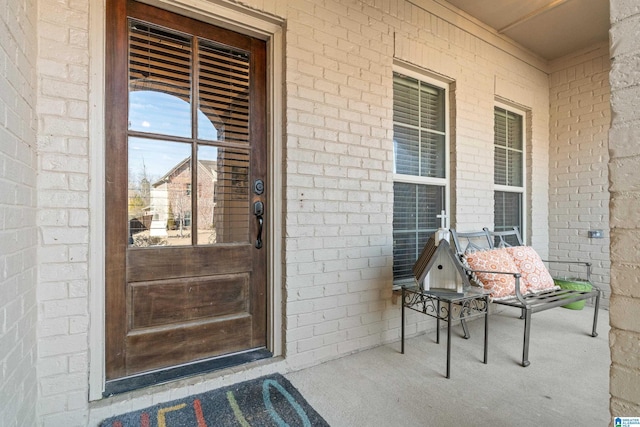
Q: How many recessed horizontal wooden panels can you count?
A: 1